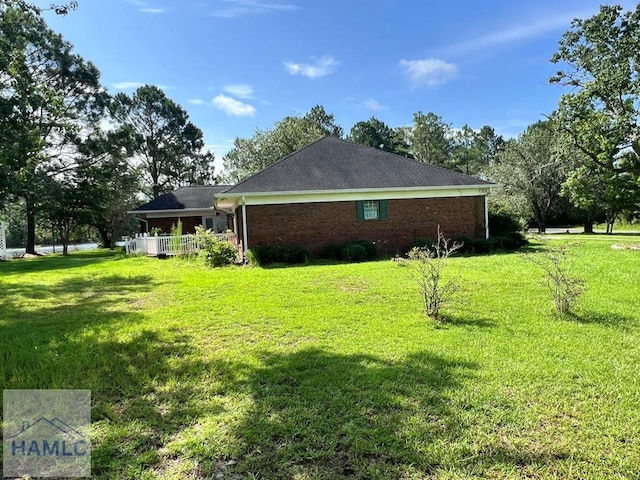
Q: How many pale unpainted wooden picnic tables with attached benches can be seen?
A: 0